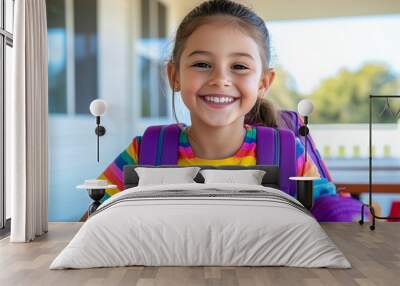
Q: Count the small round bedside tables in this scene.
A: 2